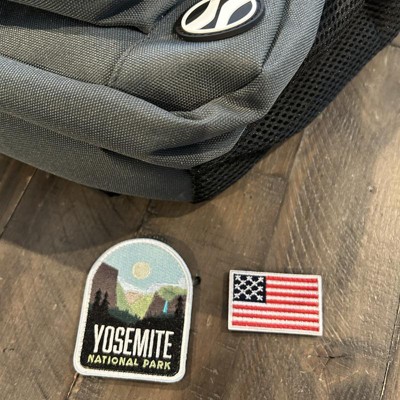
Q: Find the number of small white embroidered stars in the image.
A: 13